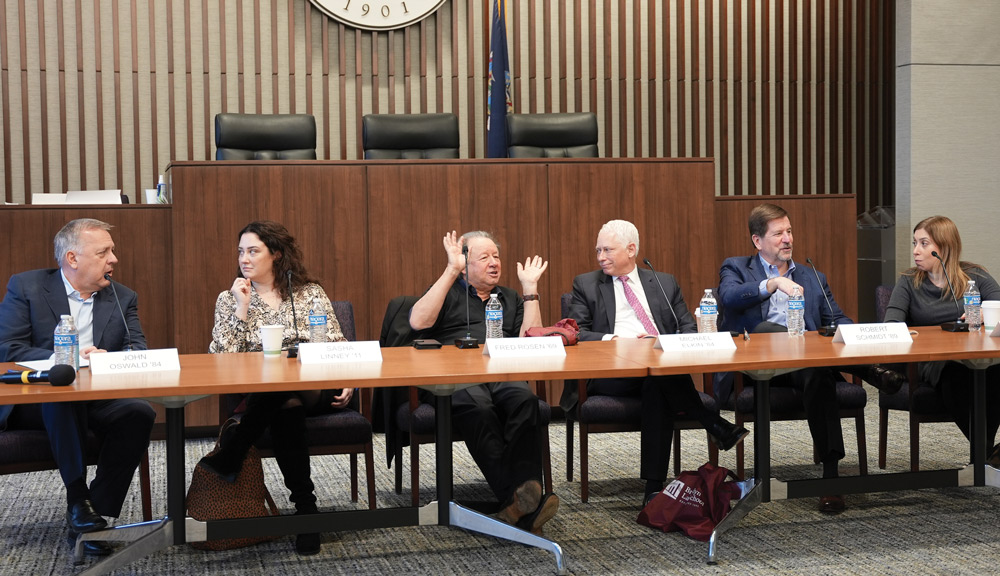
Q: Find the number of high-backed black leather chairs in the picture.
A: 3